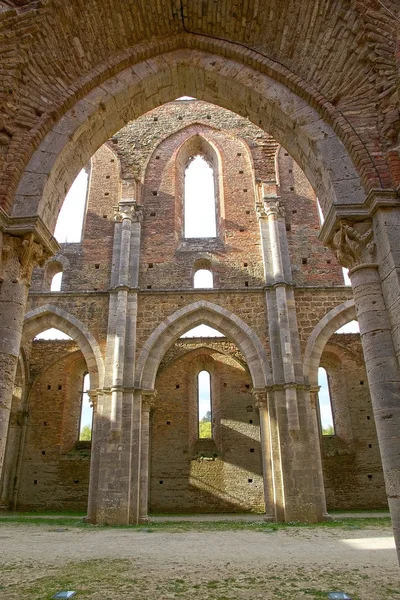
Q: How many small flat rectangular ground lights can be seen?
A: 2